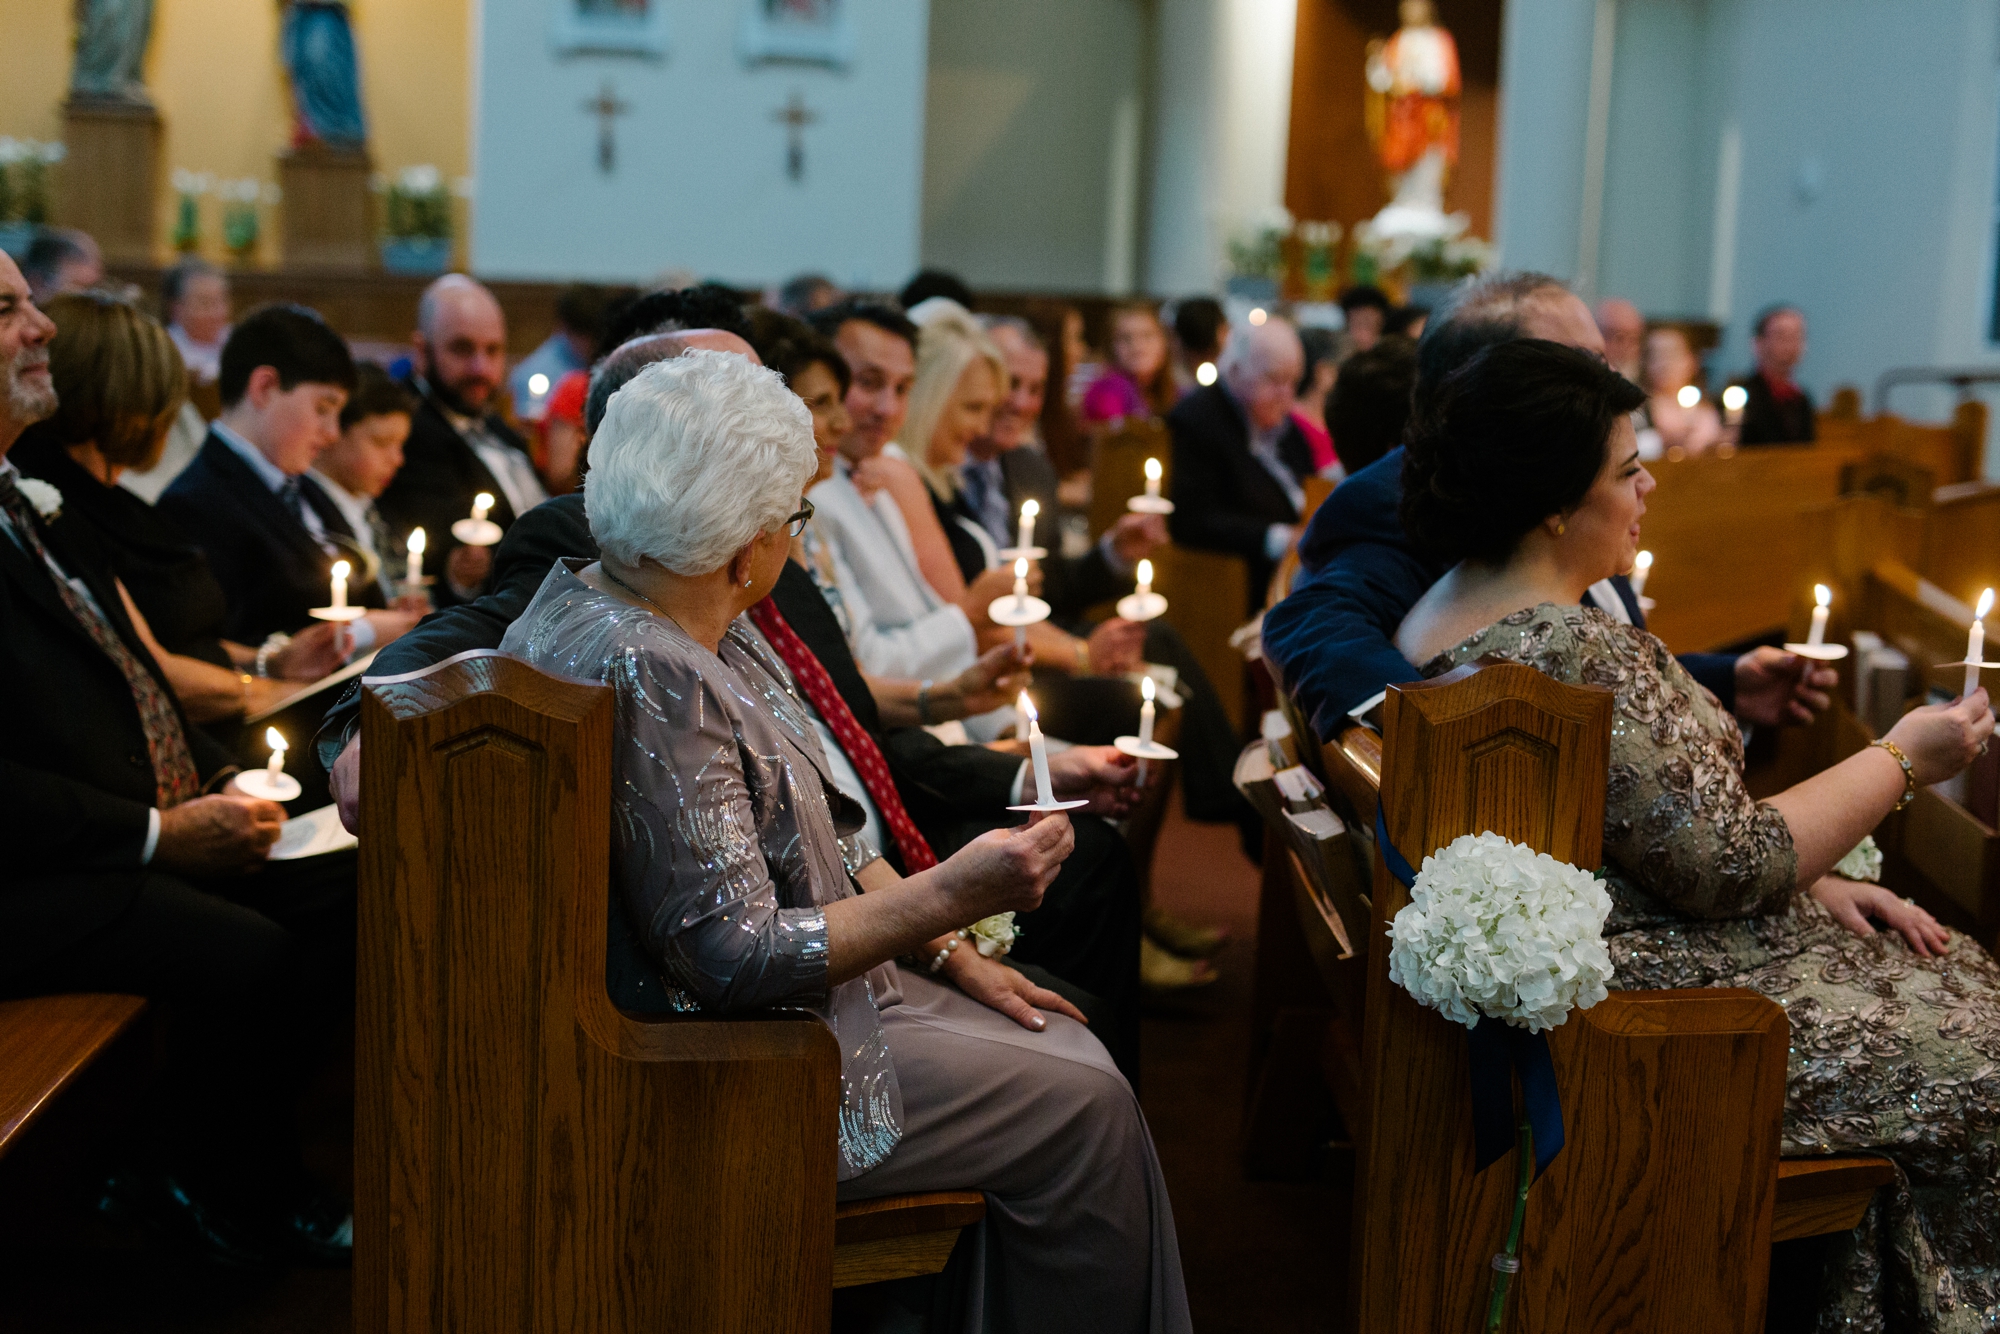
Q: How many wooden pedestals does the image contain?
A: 2